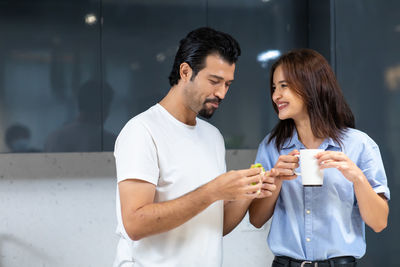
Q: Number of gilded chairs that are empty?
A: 0